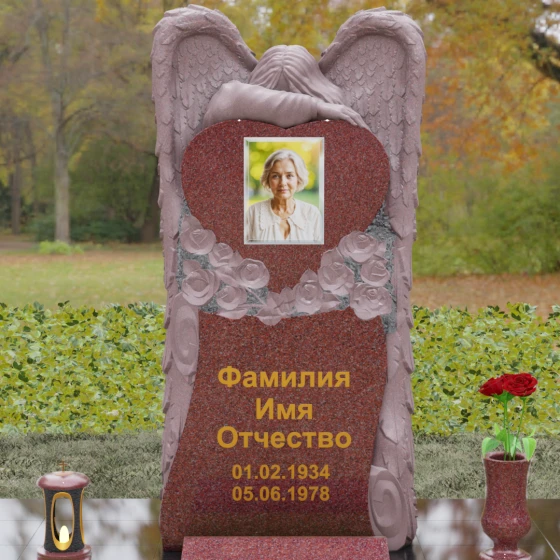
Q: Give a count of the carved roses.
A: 10